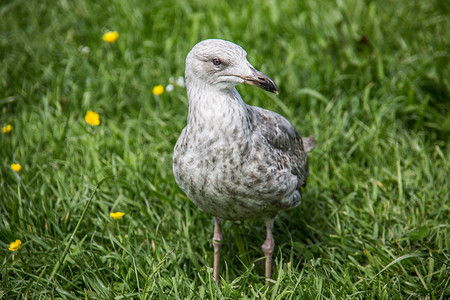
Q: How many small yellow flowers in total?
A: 7